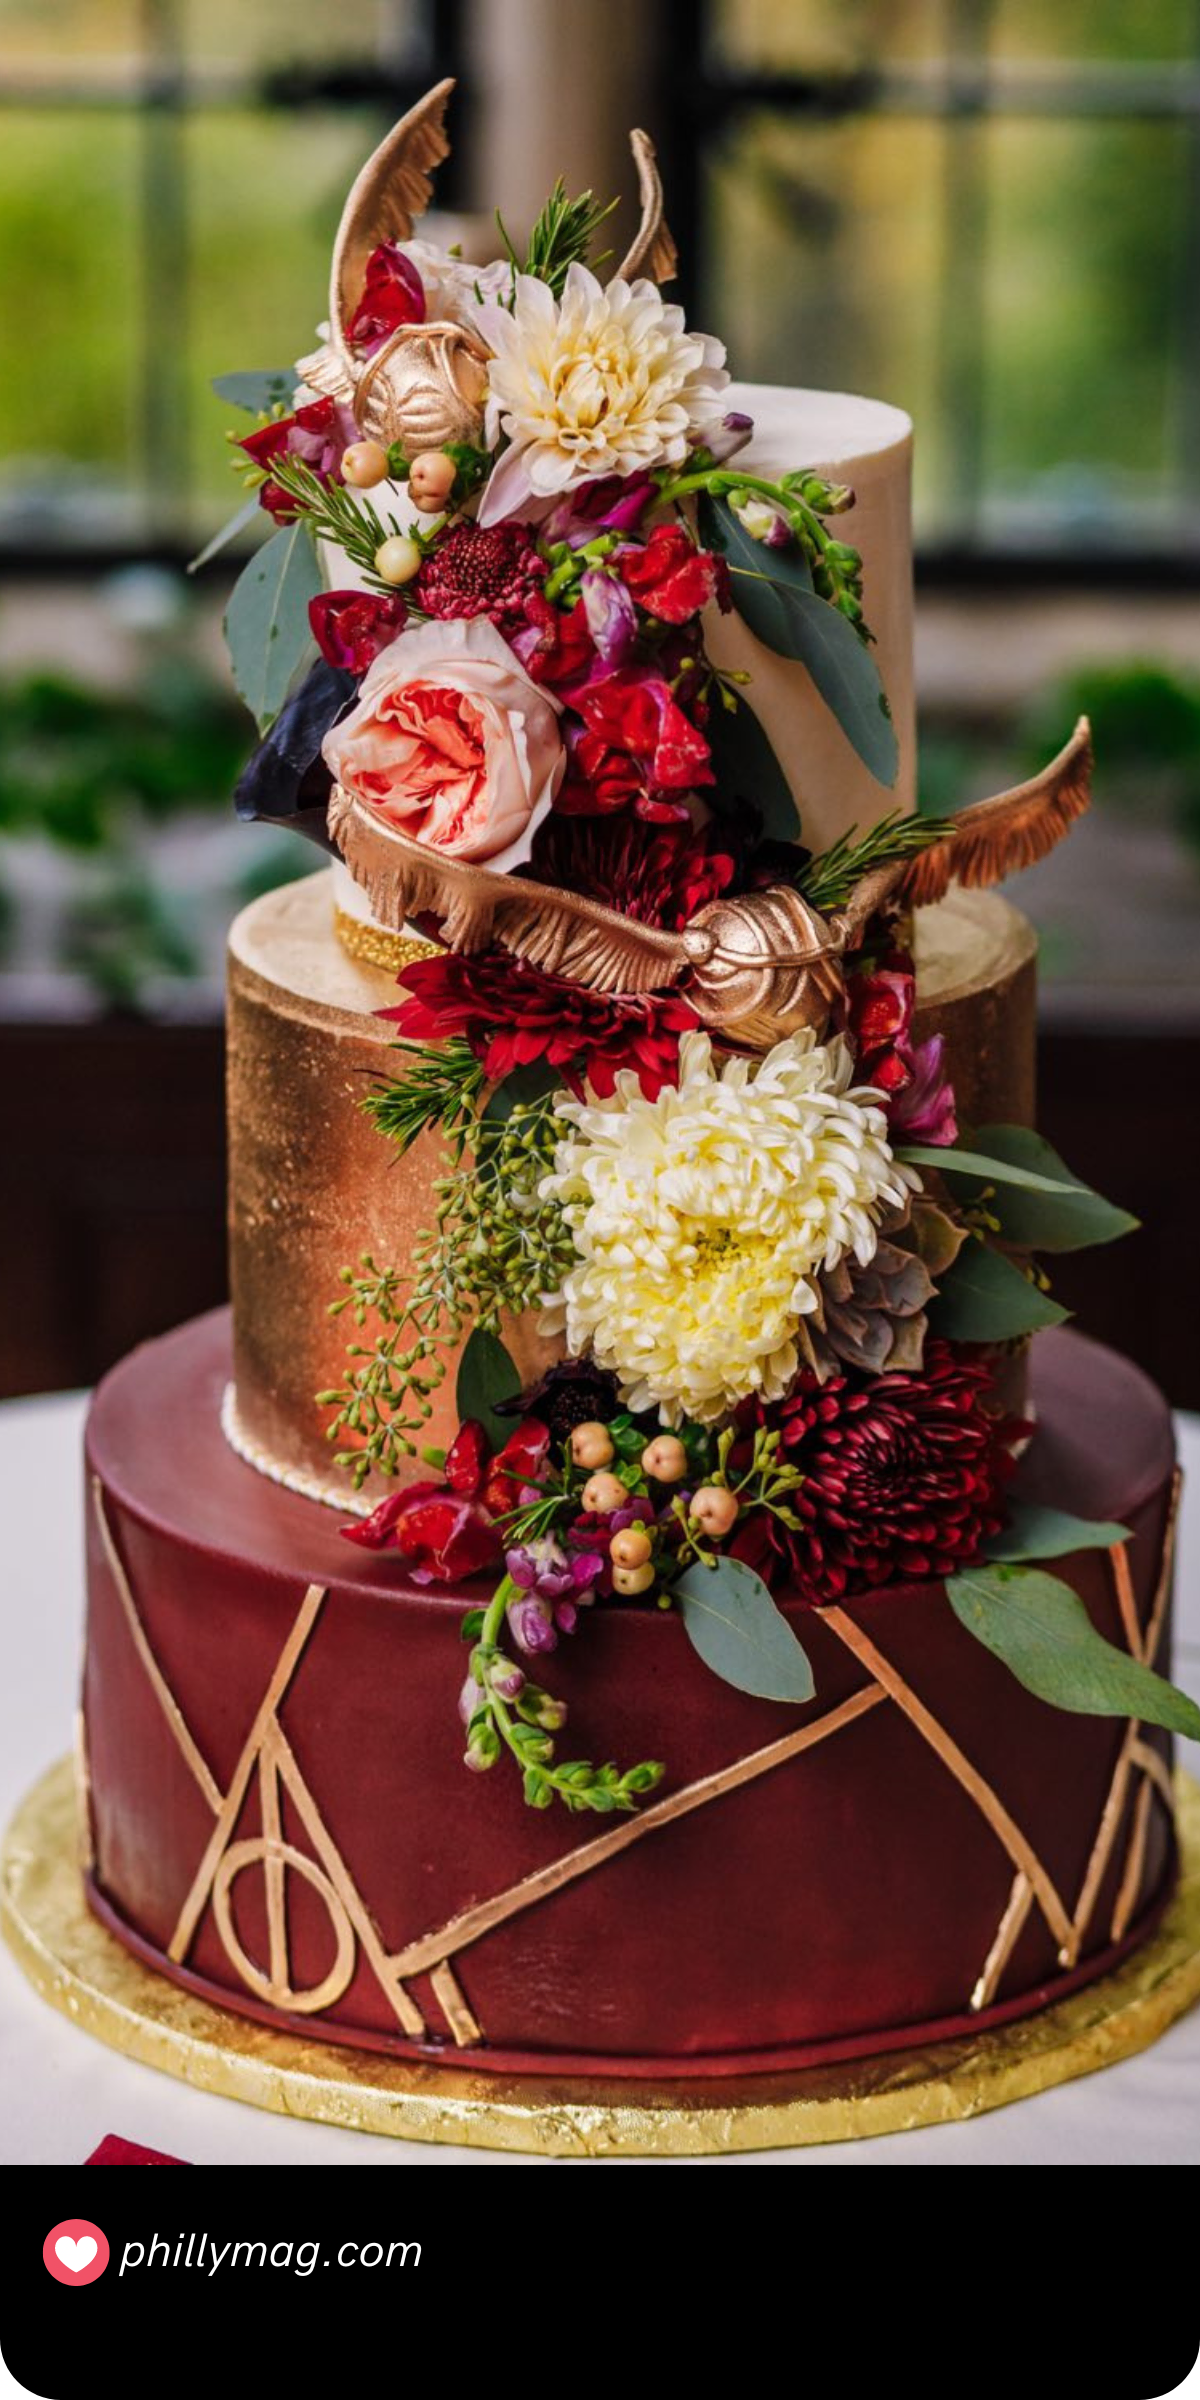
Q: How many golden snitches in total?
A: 2